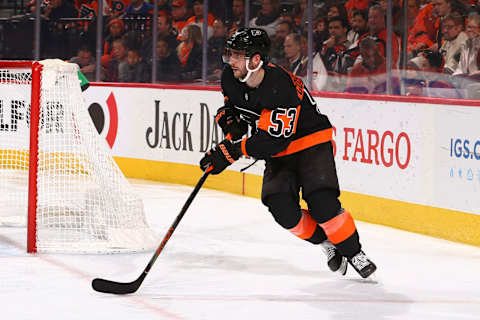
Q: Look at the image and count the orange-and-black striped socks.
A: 2